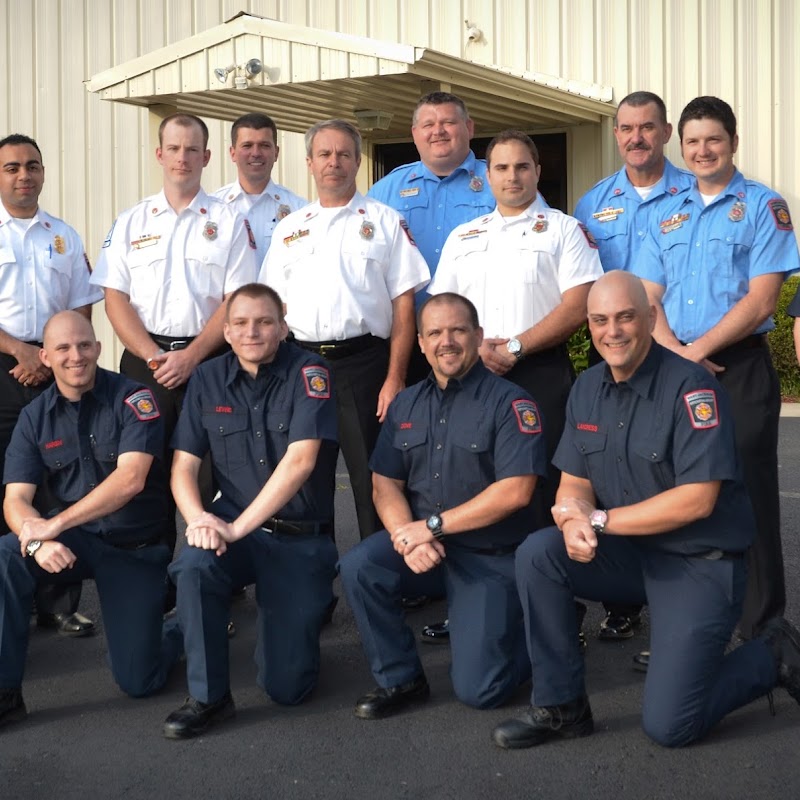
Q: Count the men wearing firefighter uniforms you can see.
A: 12